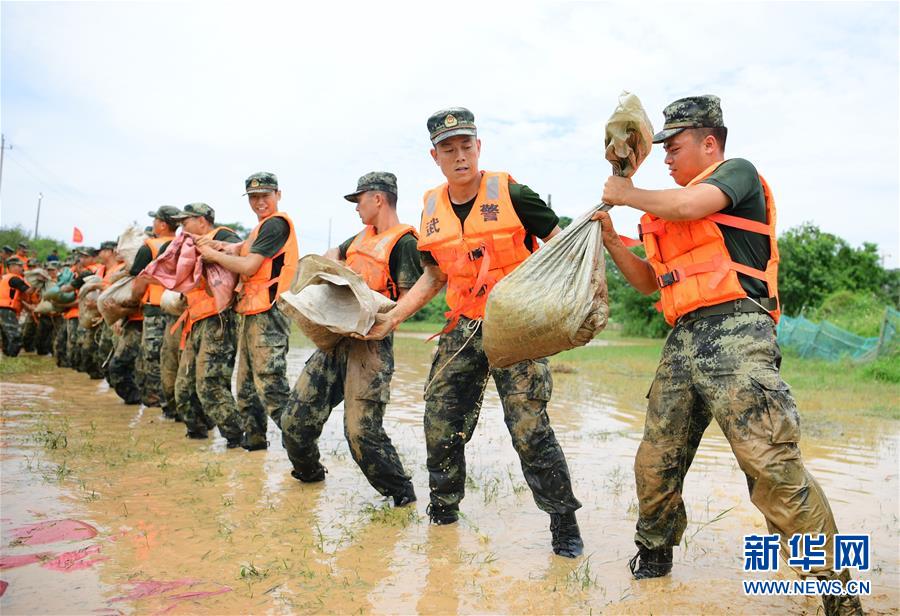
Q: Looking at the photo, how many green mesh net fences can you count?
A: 1